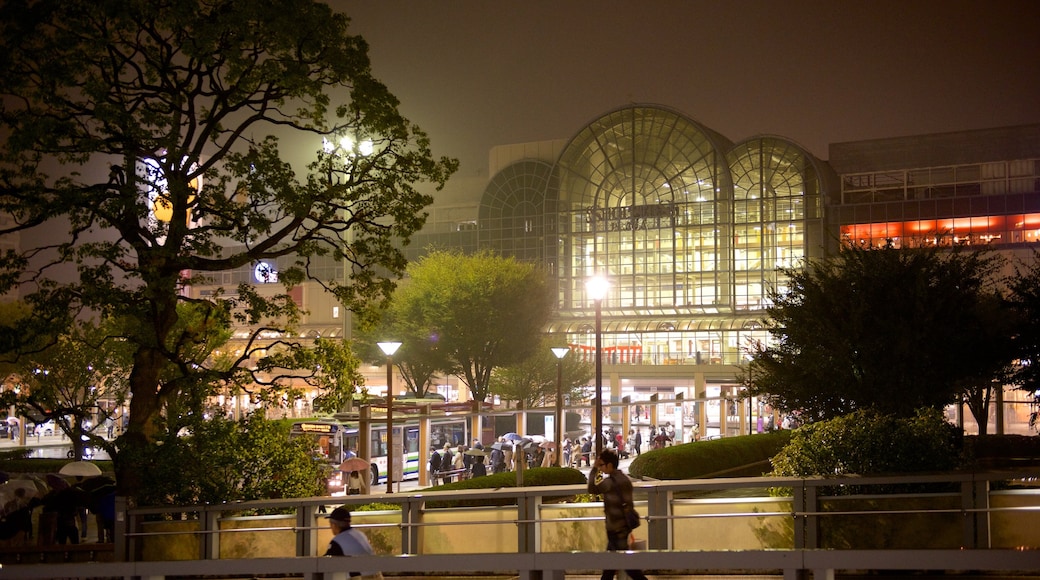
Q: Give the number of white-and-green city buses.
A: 1